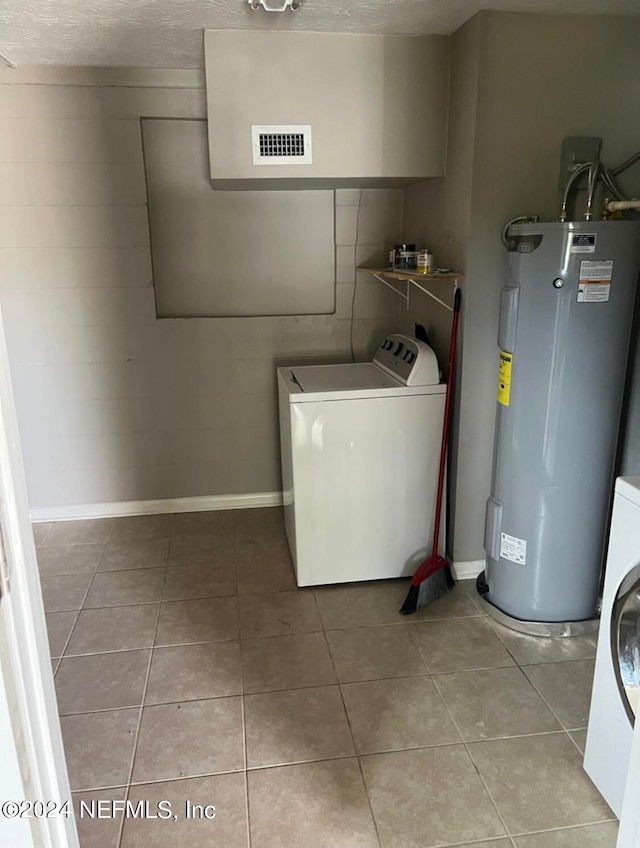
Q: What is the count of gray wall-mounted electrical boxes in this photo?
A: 1